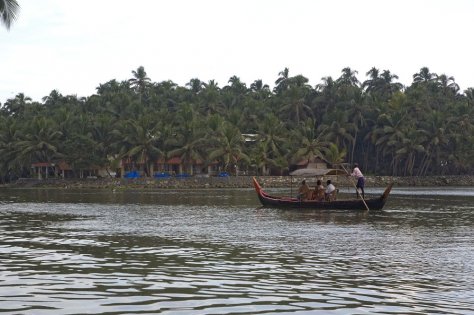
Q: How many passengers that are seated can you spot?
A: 3